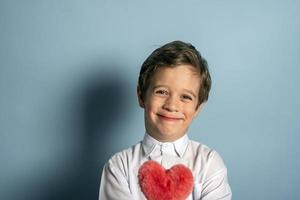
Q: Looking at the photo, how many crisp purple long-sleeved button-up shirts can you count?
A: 0